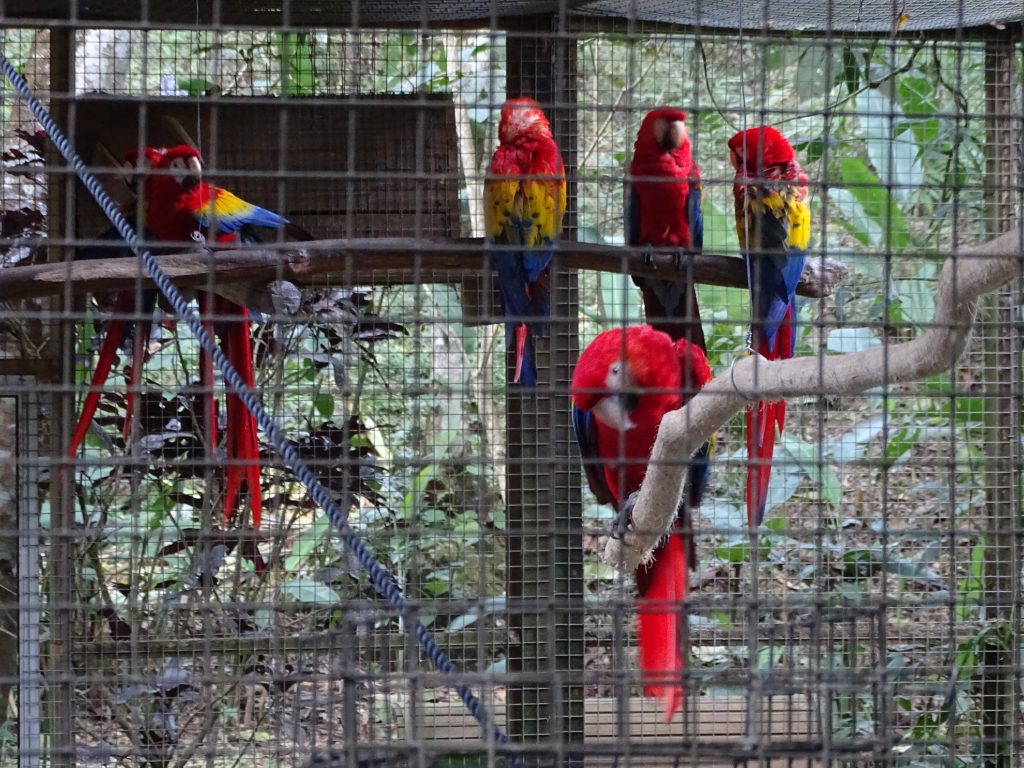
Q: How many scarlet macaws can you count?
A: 6